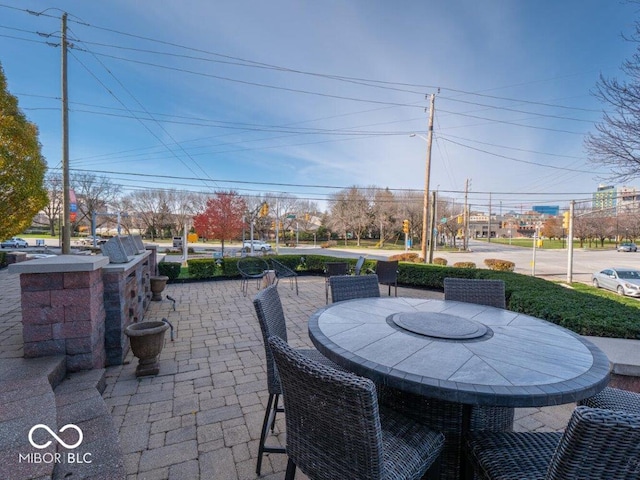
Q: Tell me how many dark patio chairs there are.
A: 11